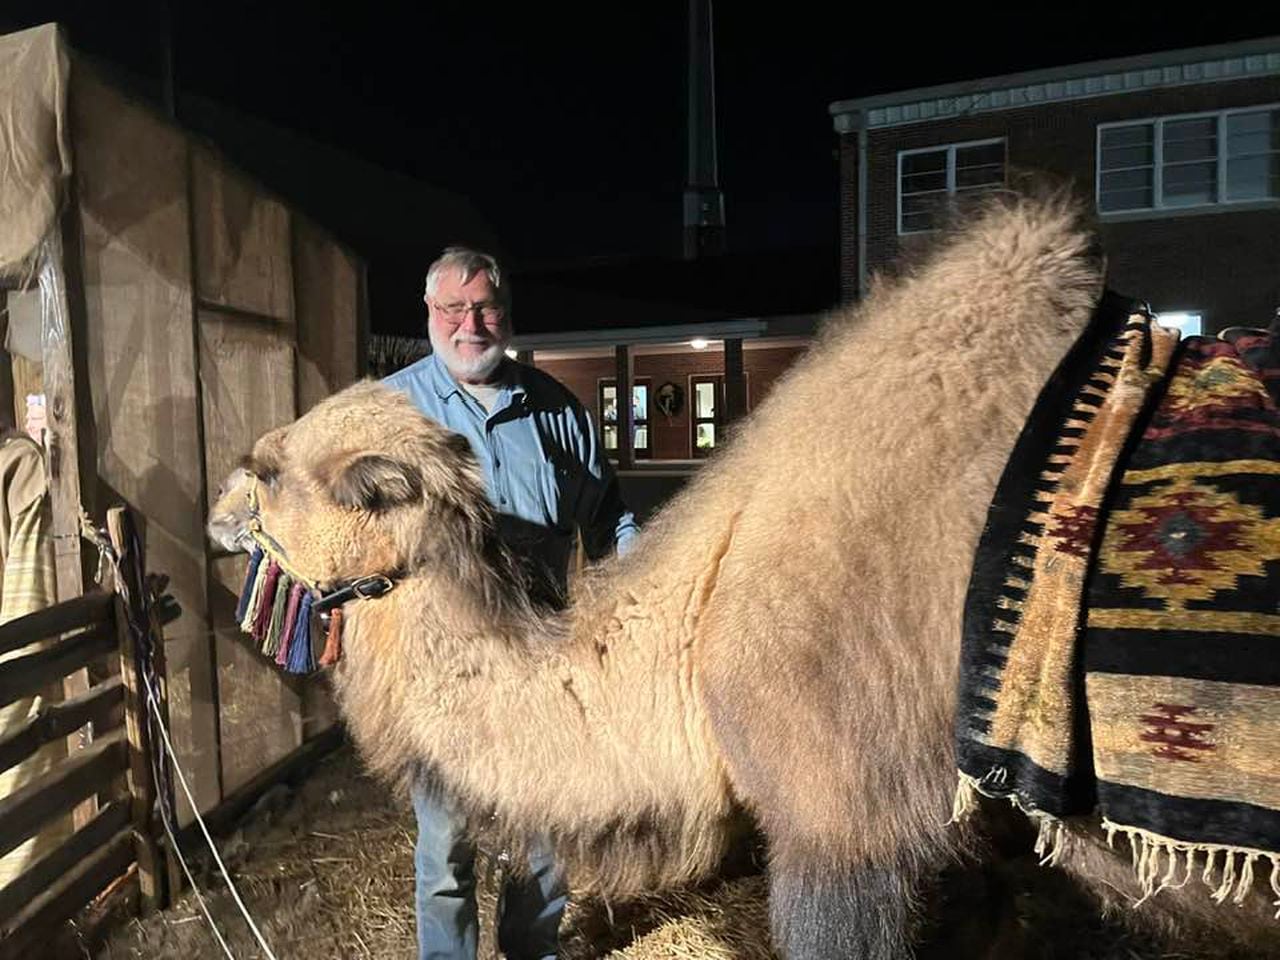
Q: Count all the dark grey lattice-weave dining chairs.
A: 0